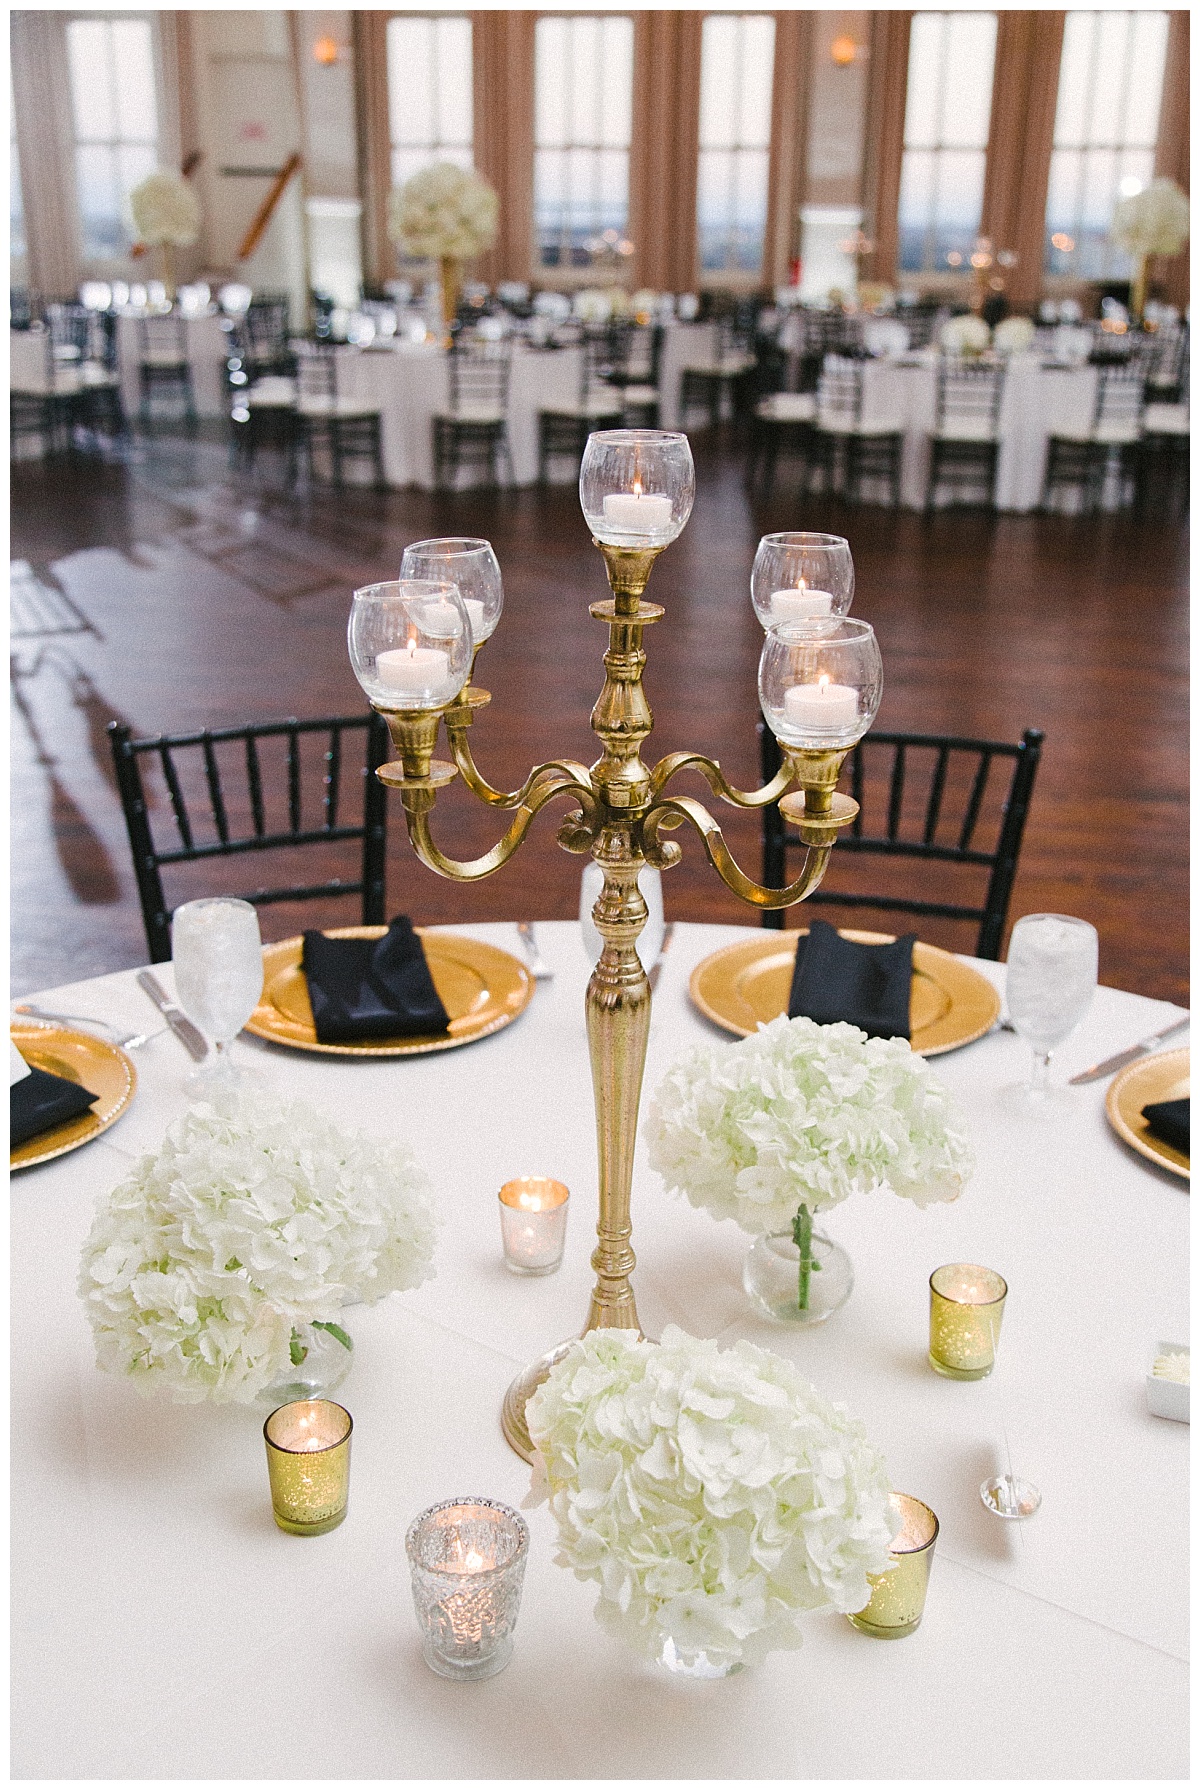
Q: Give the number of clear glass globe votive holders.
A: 5